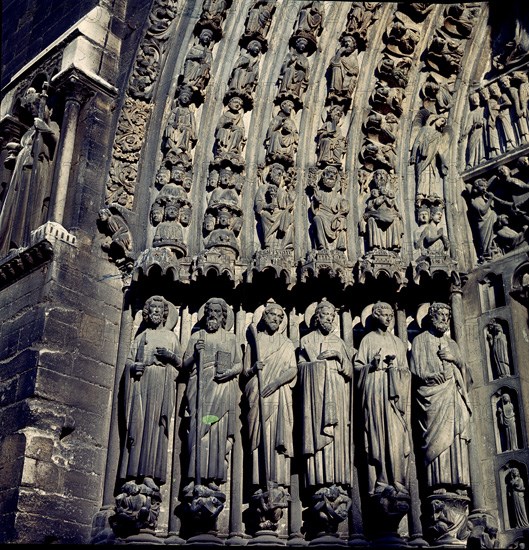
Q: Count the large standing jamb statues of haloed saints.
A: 6